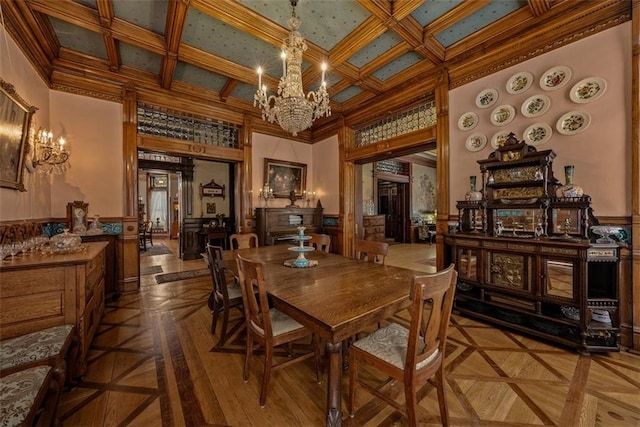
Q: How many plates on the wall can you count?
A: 11